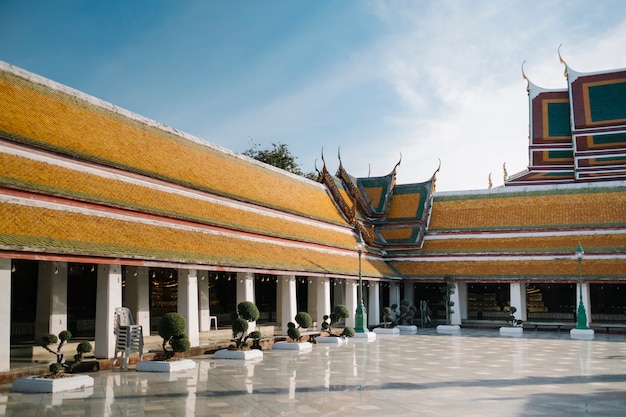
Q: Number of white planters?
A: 9